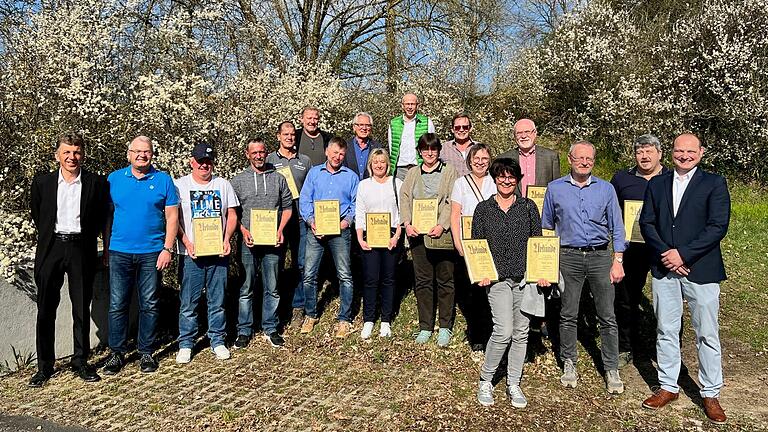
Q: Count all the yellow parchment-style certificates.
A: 12